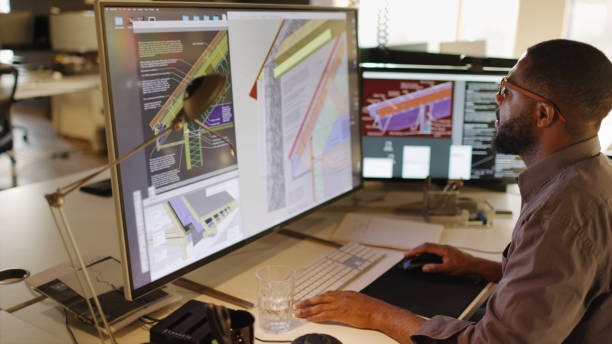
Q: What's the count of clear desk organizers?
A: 1